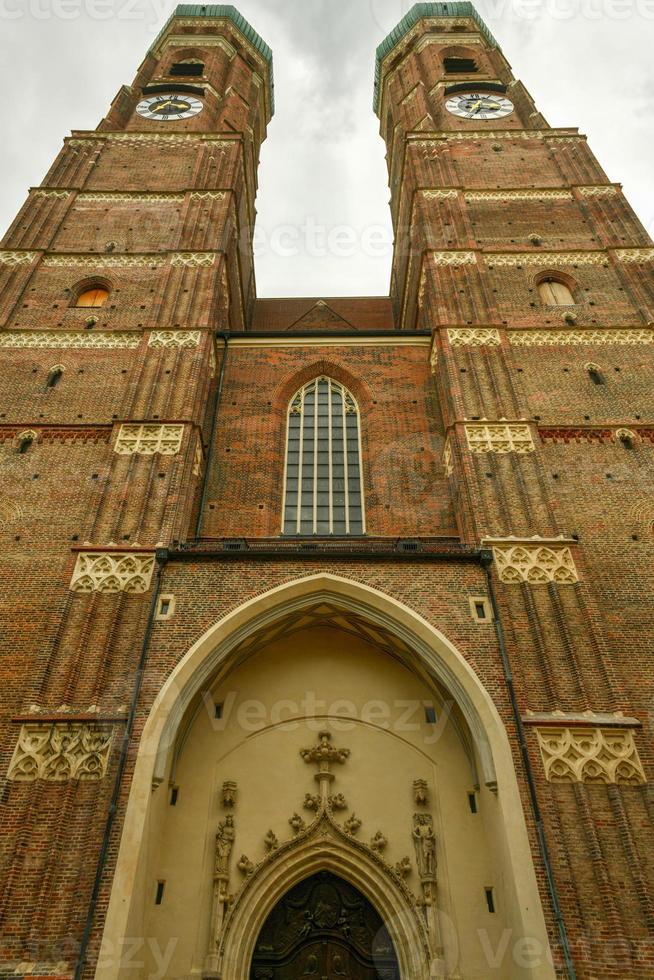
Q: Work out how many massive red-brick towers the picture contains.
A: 2